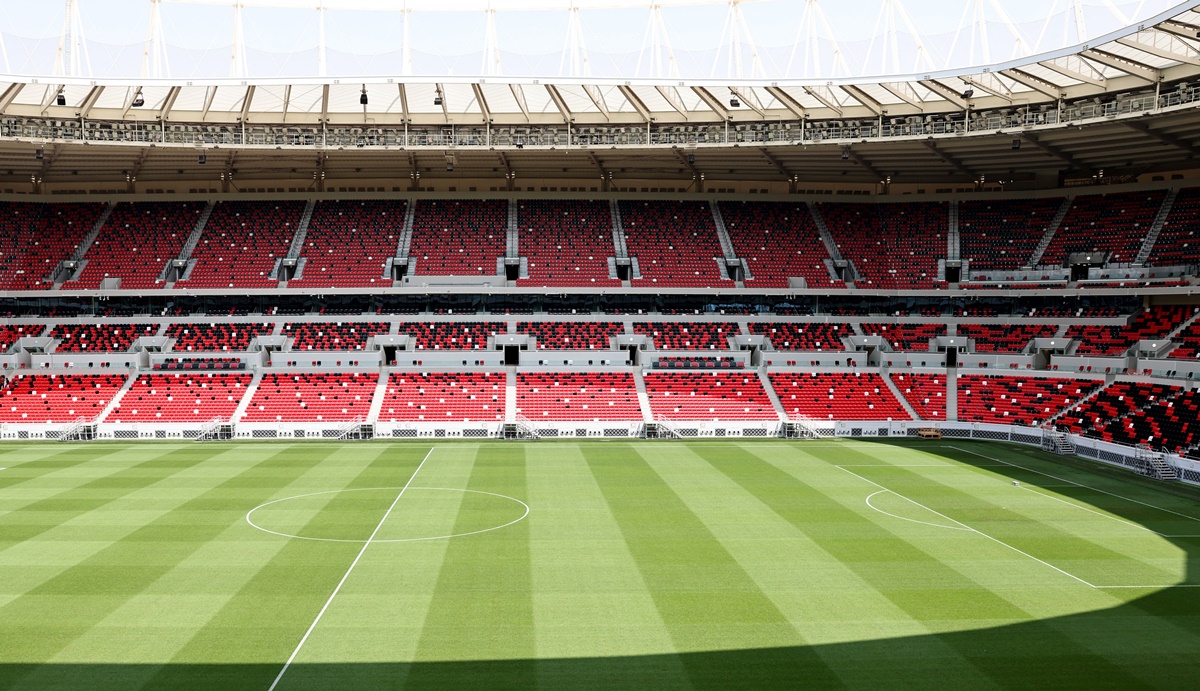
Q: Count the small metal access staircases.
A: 8